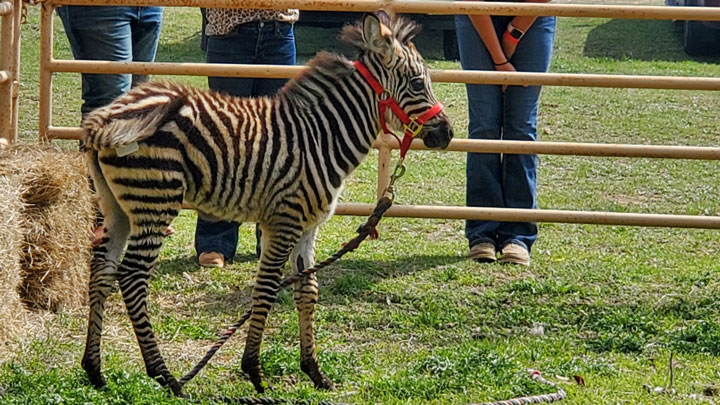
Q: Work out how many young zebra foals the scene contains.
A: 1